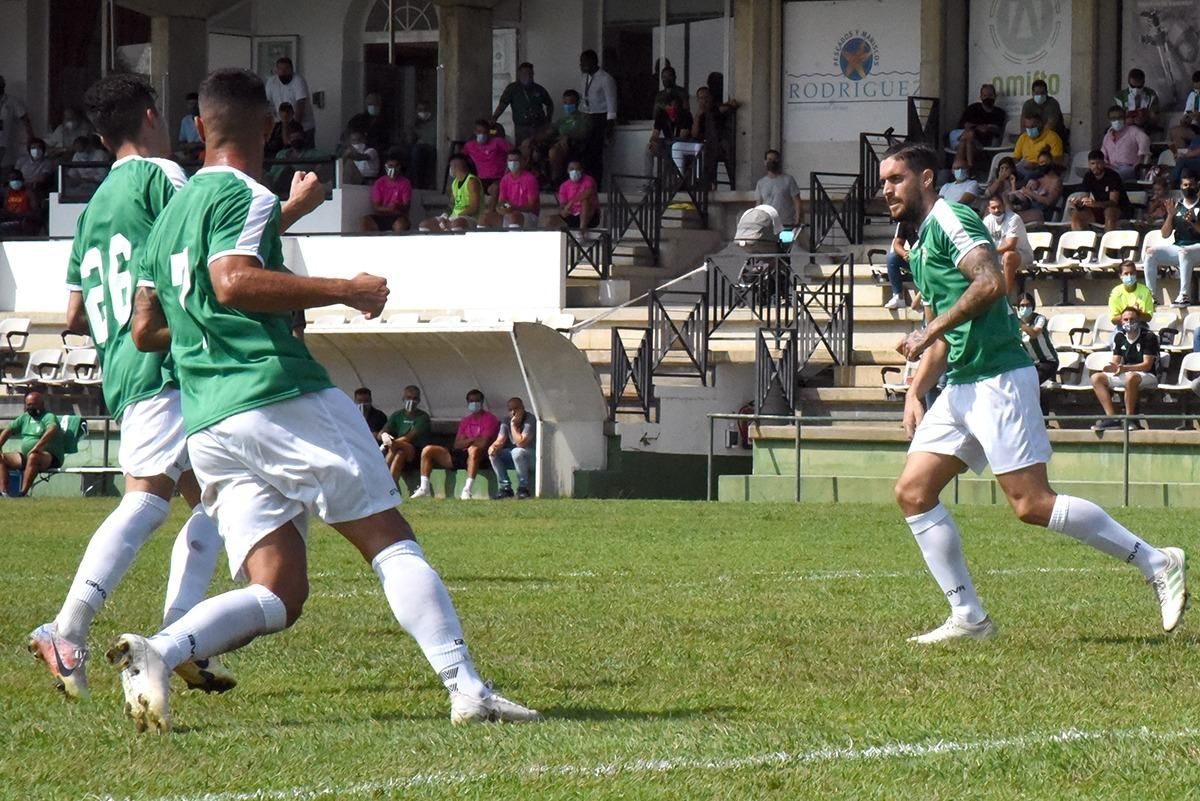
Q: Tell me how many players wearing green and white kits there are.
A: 3